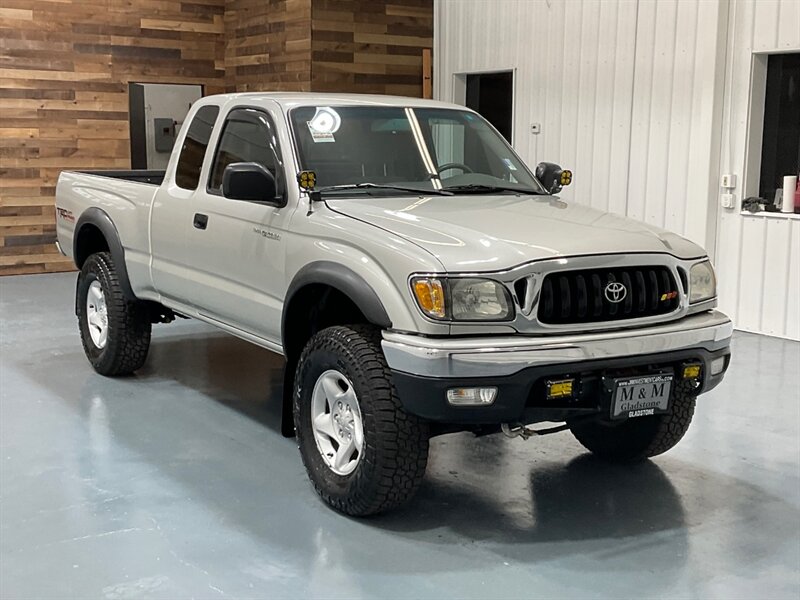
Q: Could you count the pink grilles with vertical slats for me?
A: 0